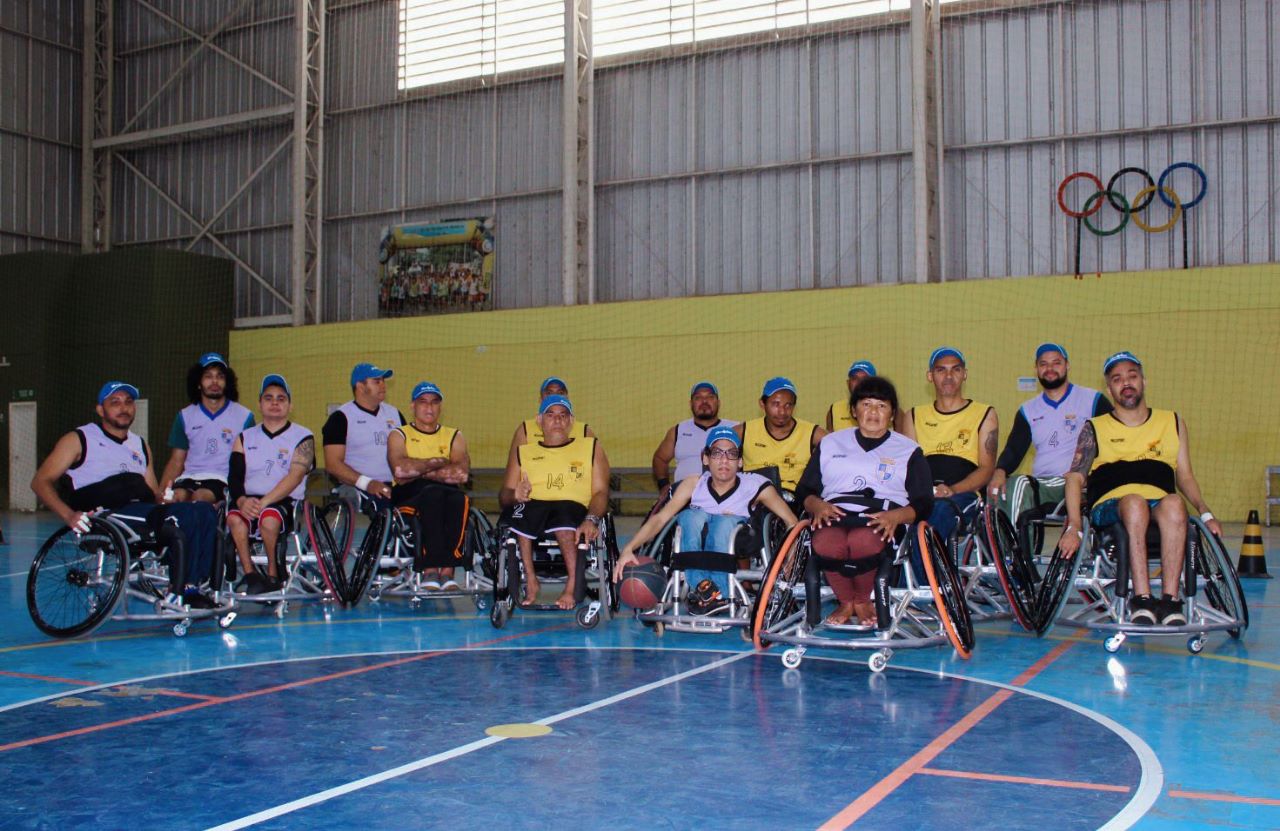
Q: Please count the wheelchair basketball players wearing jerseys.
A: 15